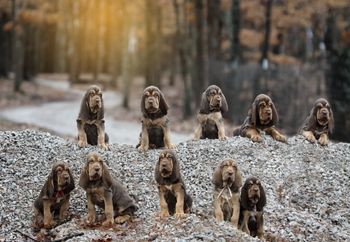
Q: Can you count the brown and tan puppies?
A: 10